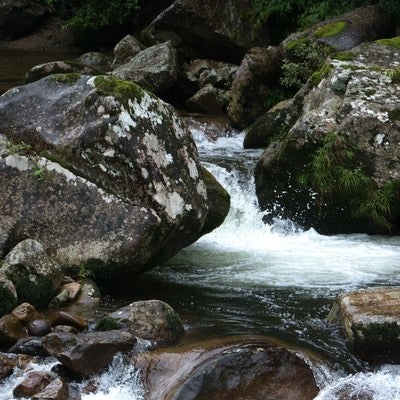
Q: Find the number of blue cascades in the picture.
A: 0